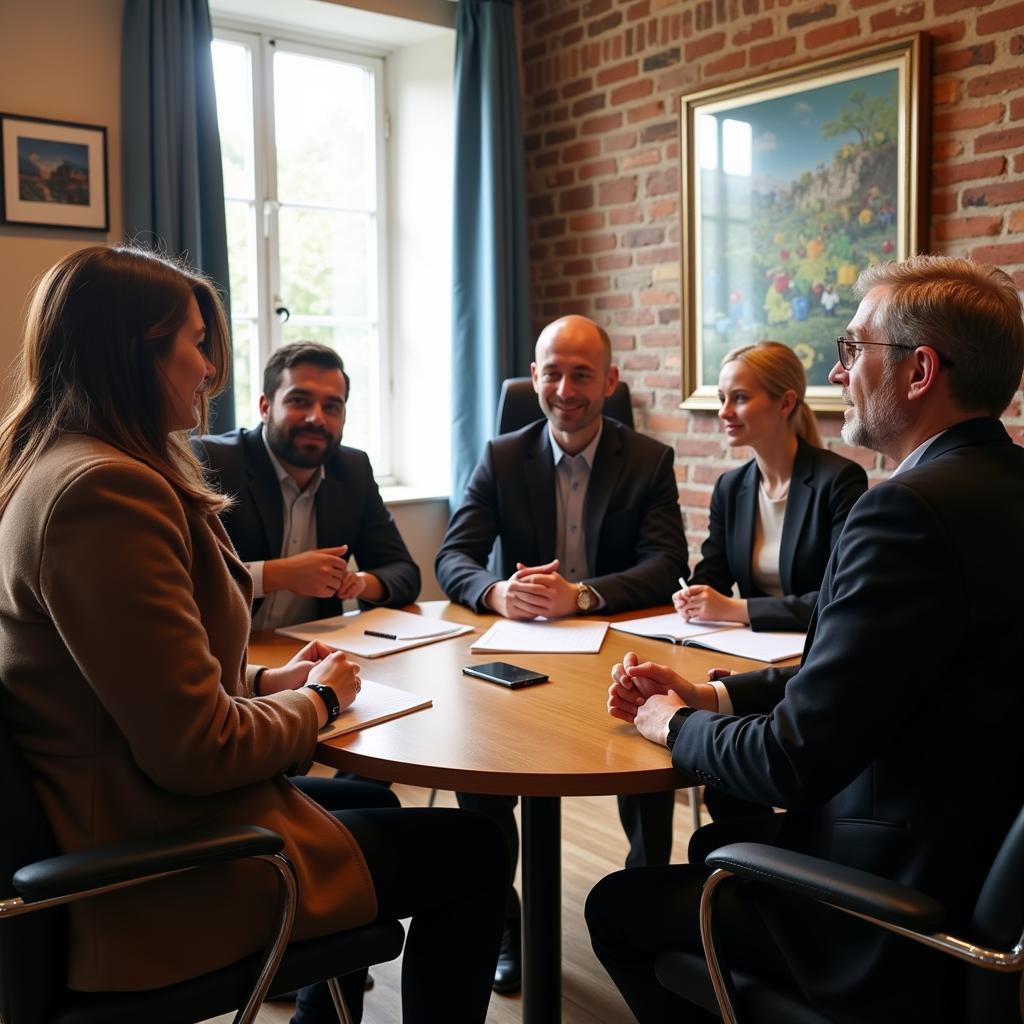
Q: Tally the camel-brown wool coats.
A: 1